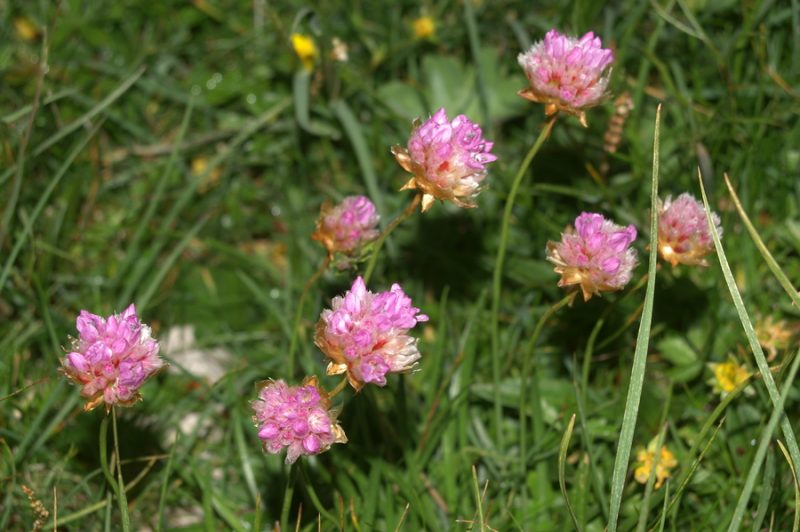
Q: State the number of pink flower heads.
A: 8